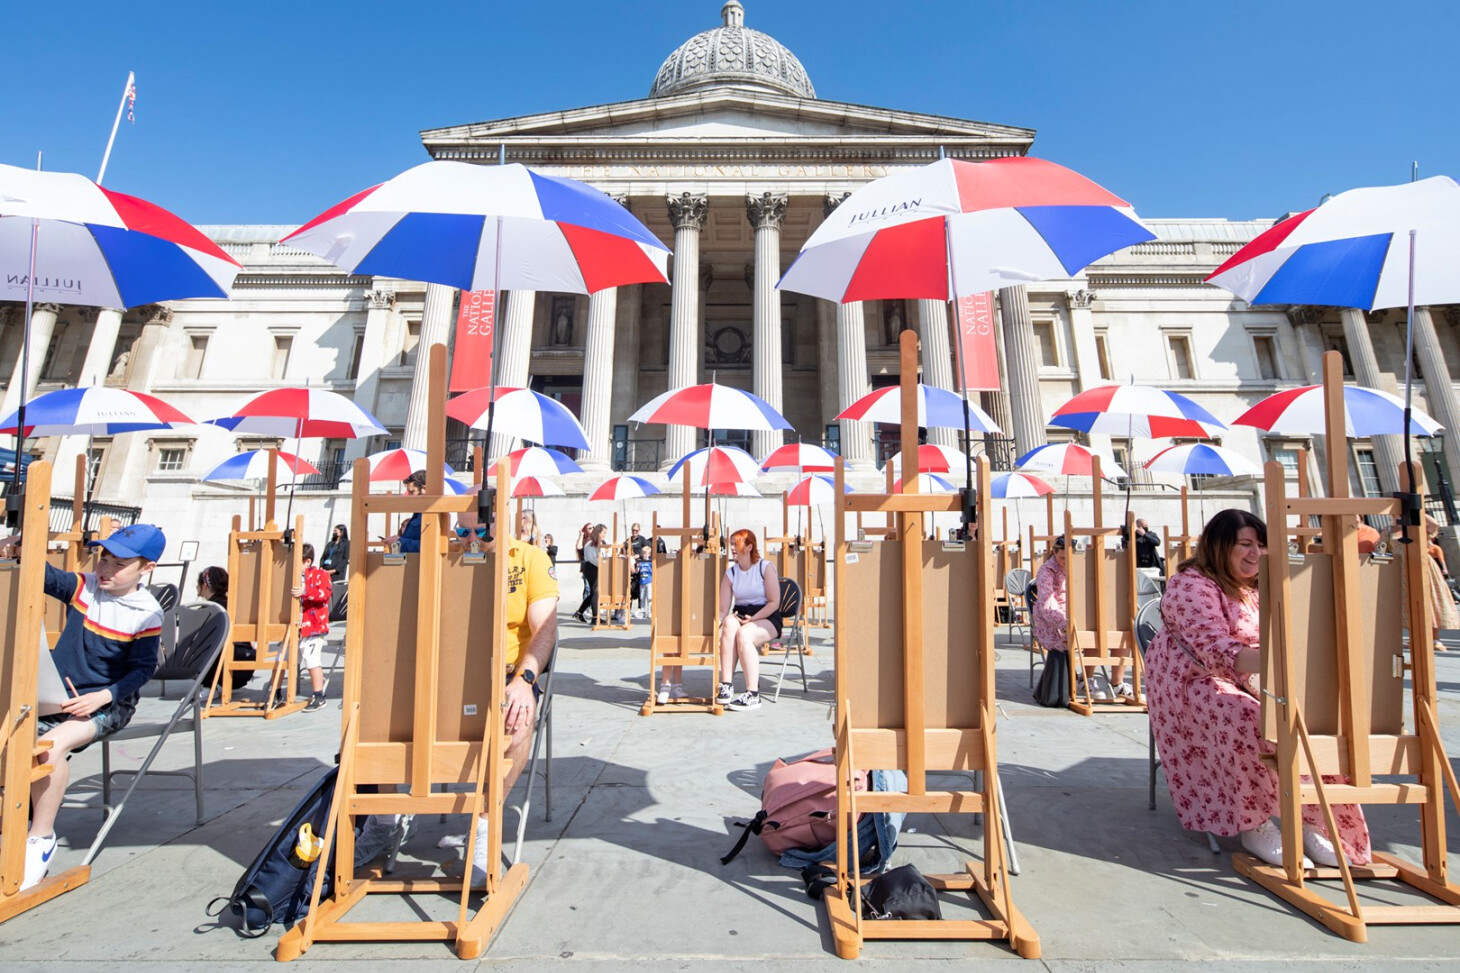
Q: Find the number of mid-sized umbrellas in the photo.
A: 7